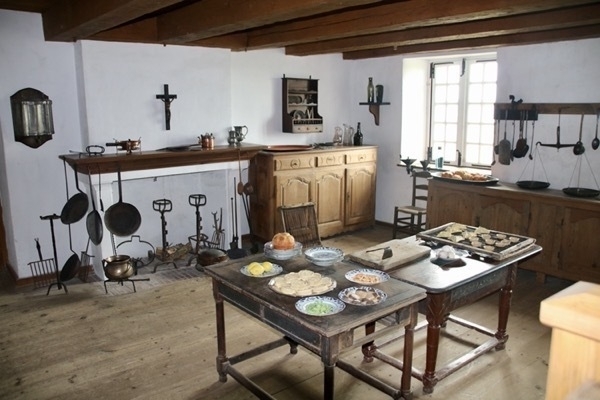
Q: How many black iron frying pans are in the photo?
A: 4